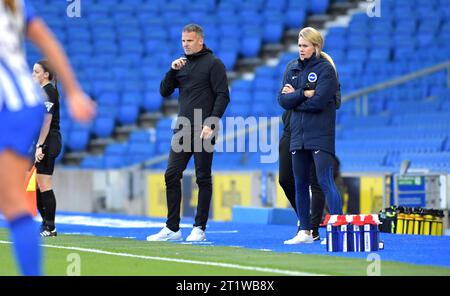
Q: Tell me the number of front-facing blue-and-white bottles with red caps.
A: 4